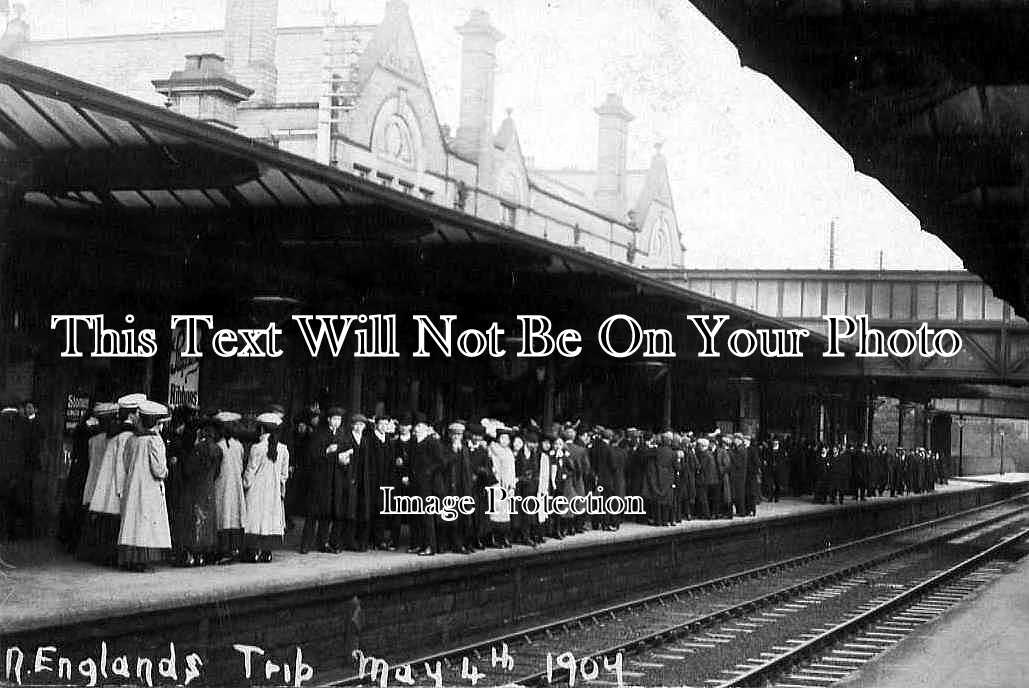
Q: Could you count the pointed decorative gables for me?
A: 3